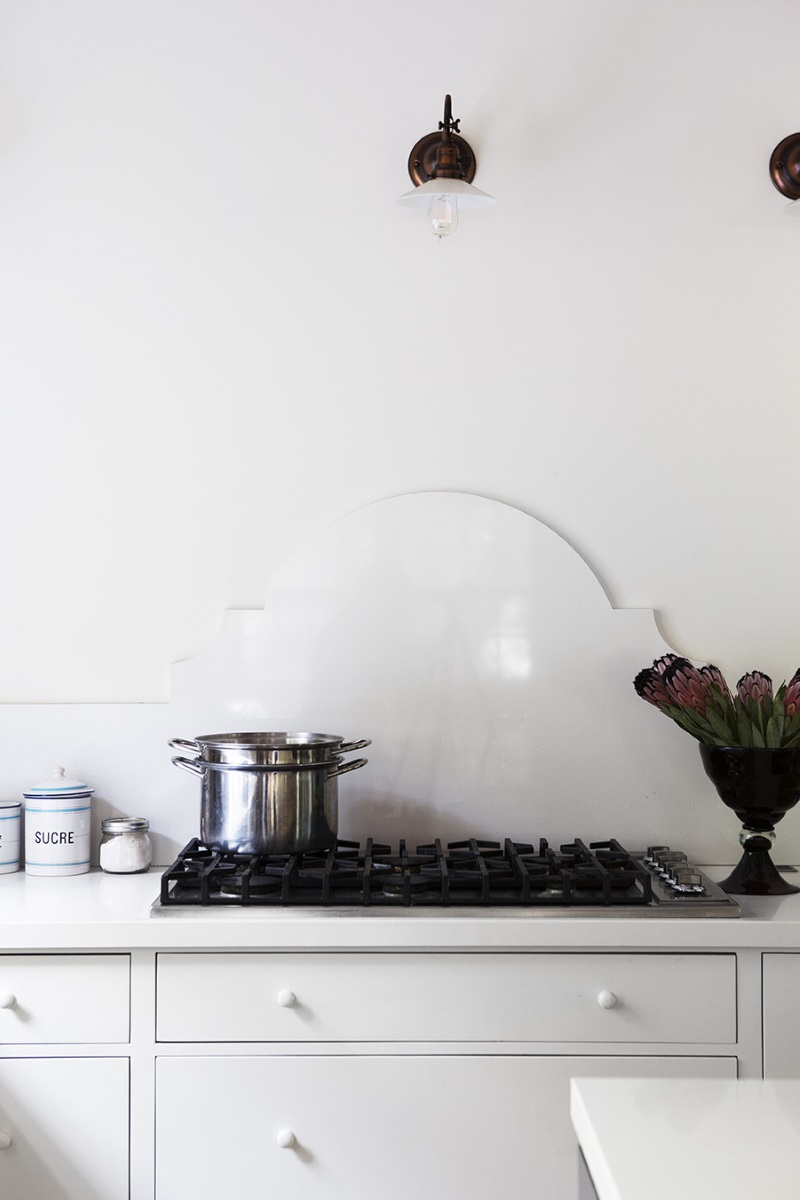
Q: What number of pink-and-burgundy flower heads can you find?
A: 6